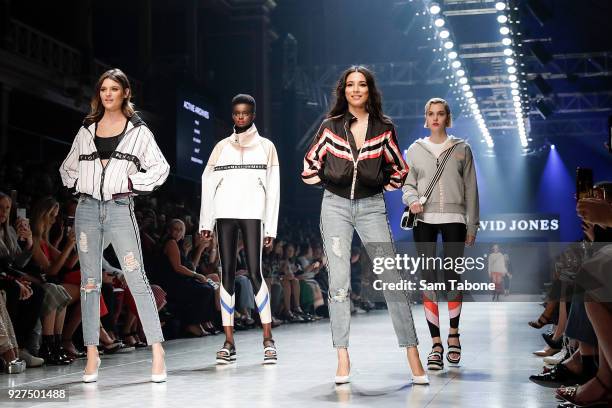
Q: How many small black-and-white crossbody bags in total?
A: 1